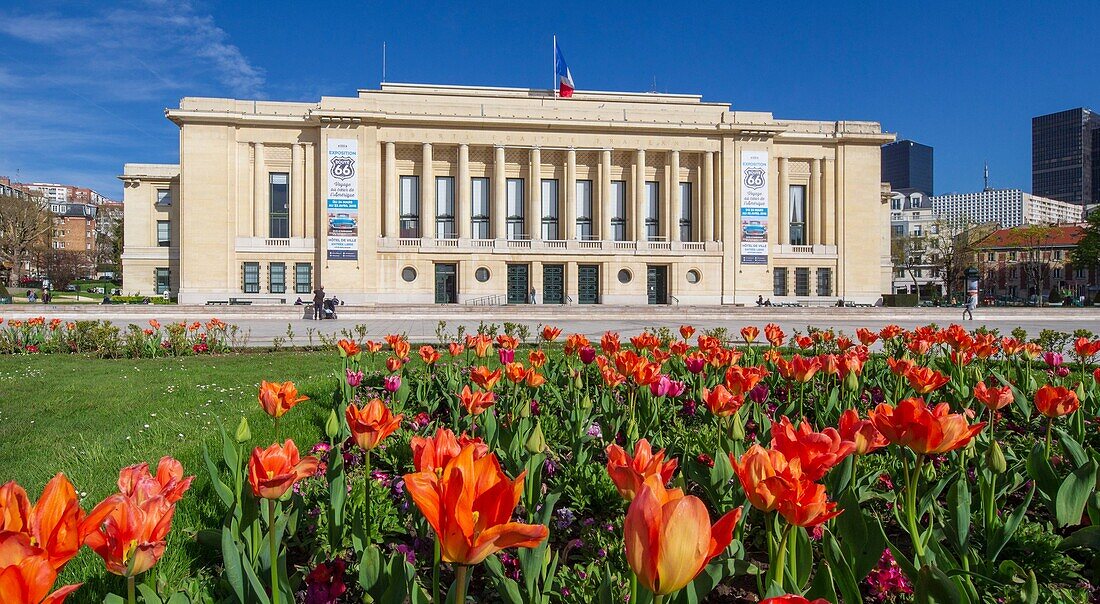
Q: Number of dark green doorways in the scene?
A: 5